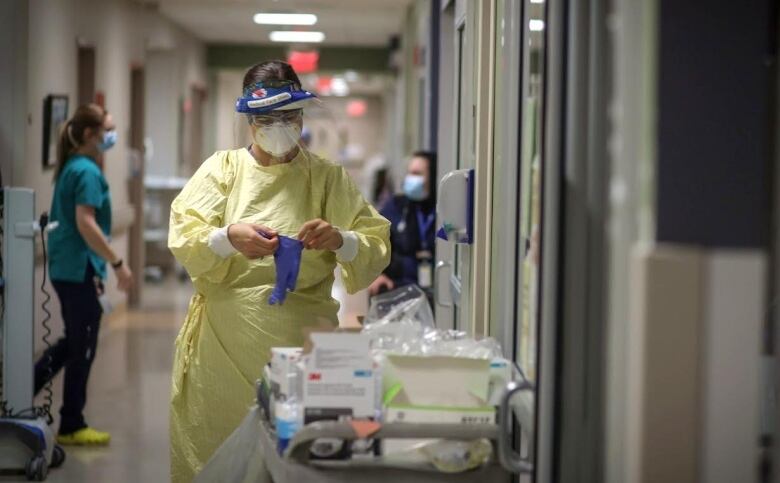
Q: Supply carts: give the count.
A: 1